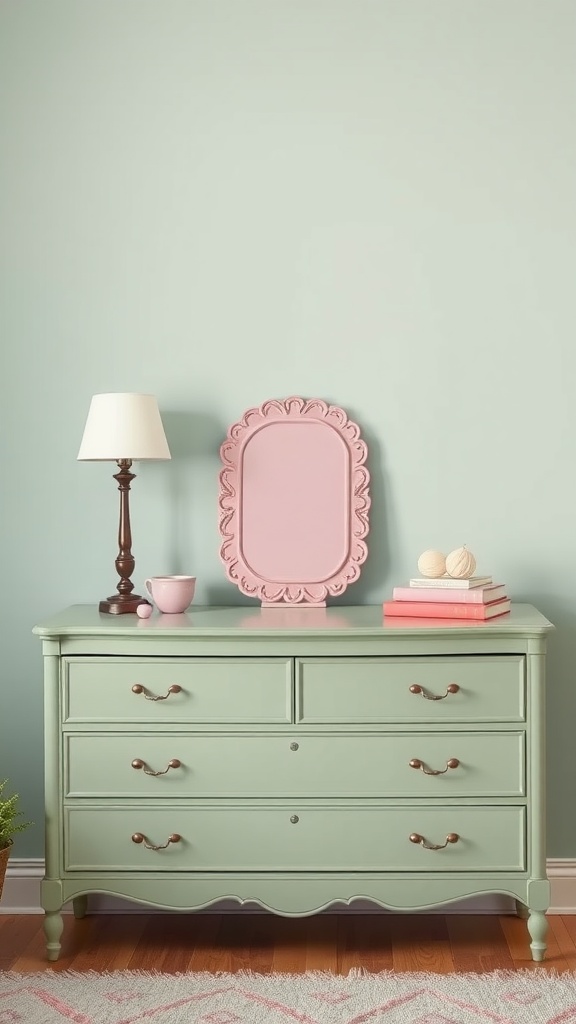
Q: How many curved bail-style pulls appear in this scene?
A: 6